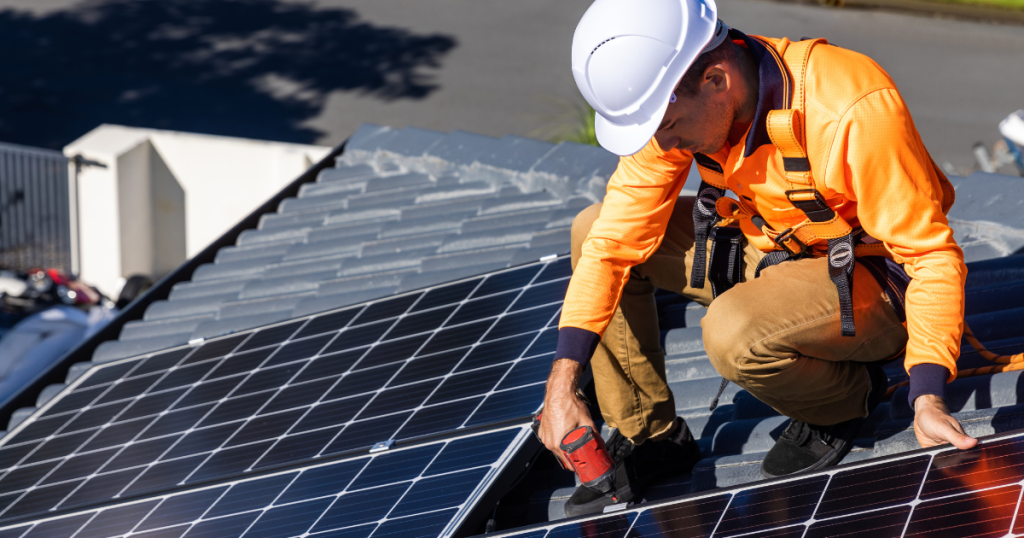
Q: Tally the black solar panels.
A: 3